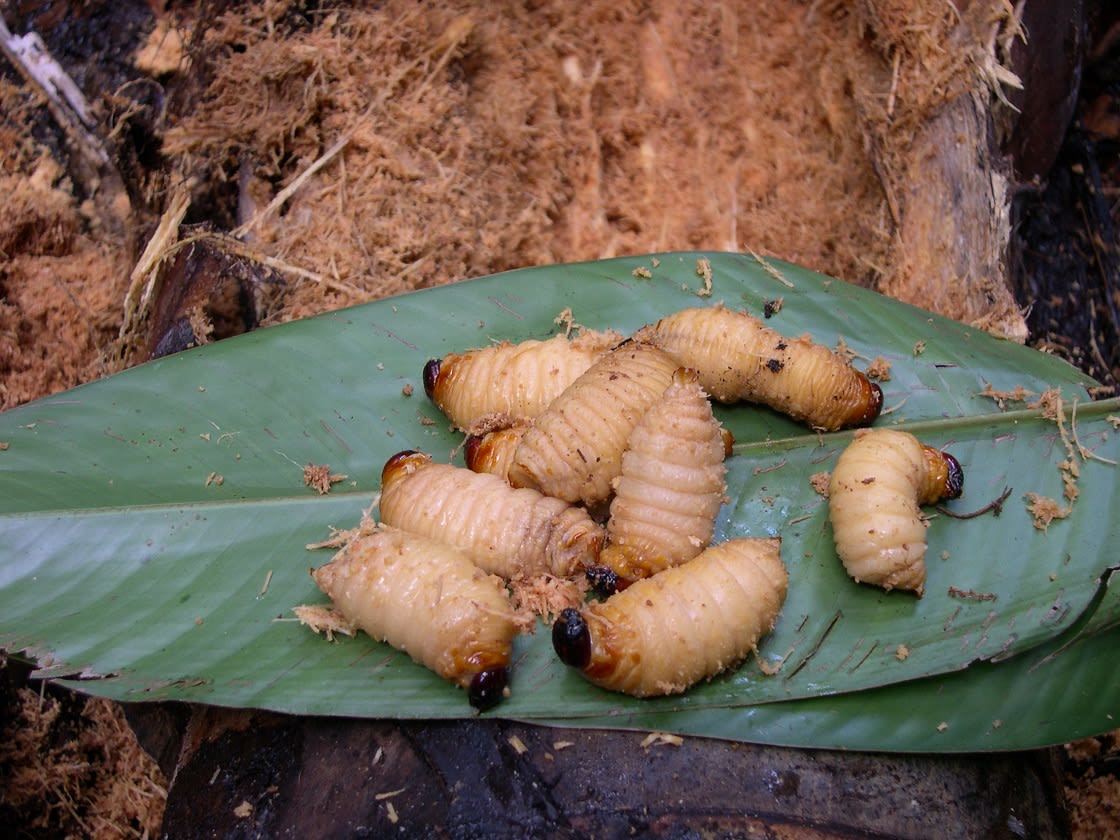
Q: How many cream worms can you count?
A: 9